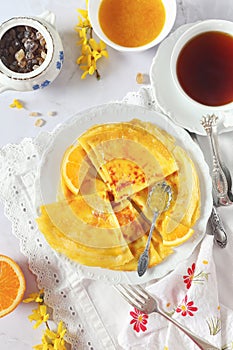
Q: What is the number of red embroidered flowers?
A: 3